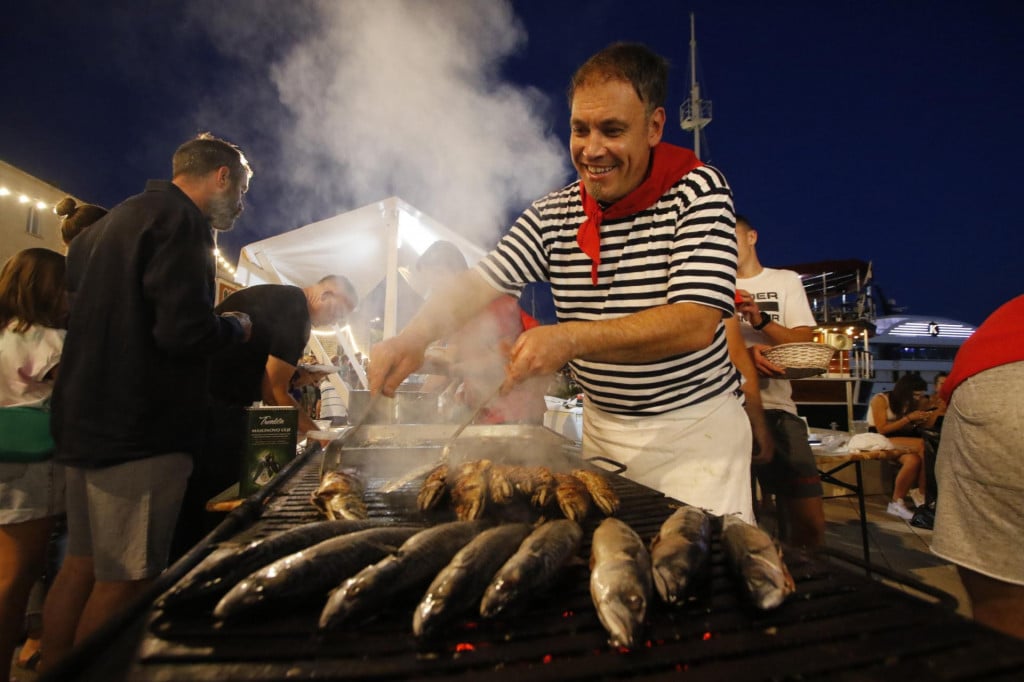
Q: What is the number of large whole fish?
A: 8